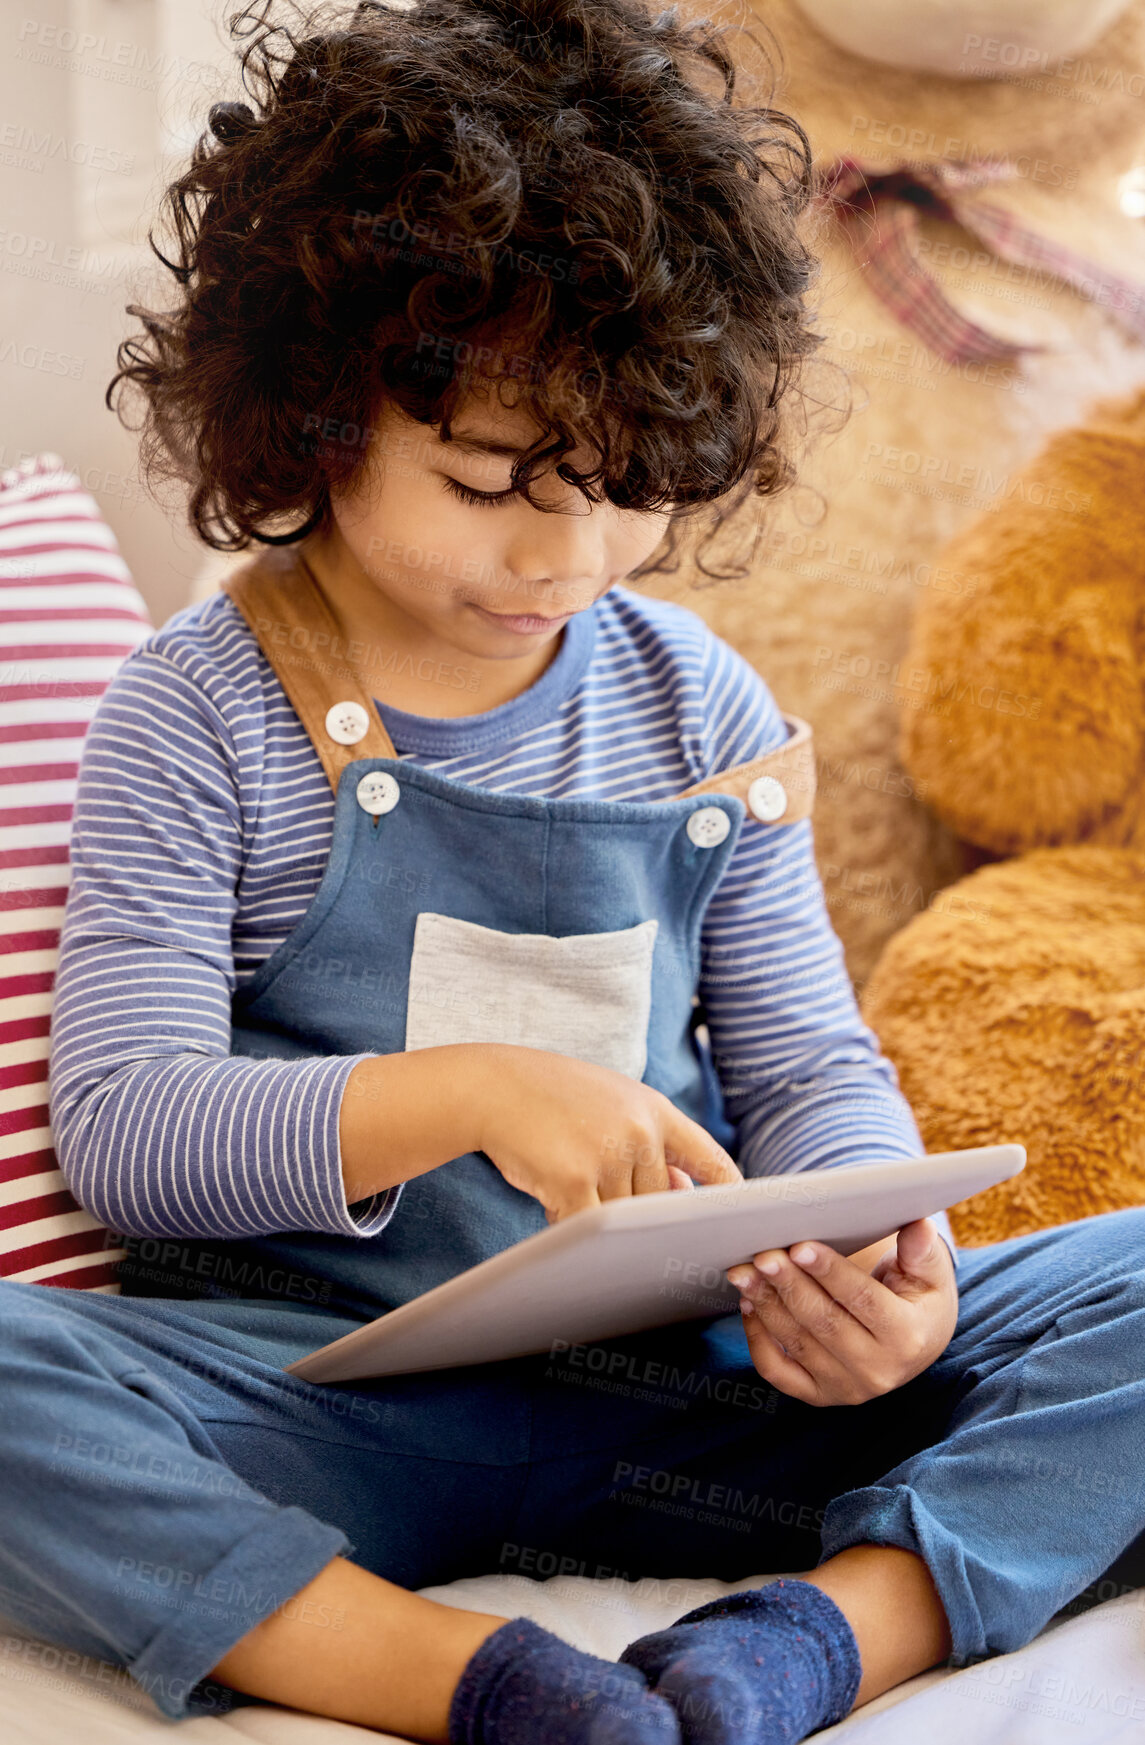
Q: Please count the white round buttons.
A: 4